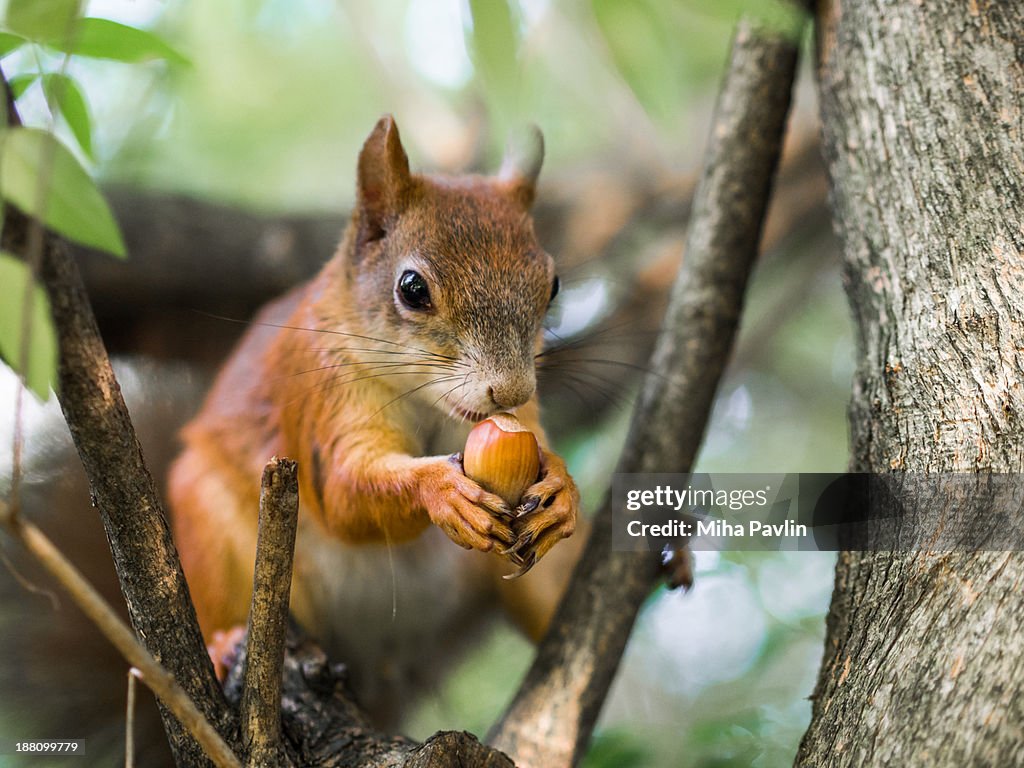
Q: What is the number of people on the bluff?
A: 0